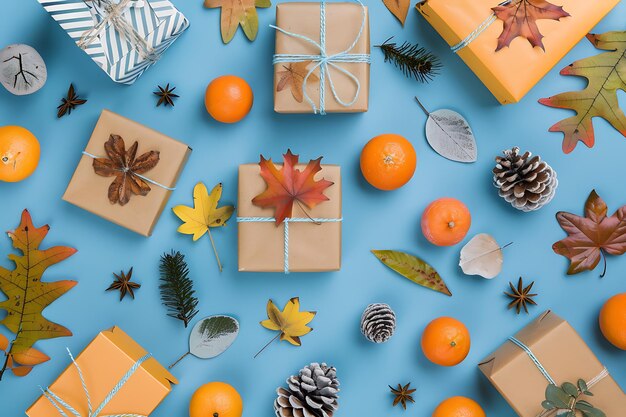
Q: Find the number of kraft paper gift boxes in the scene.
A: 4